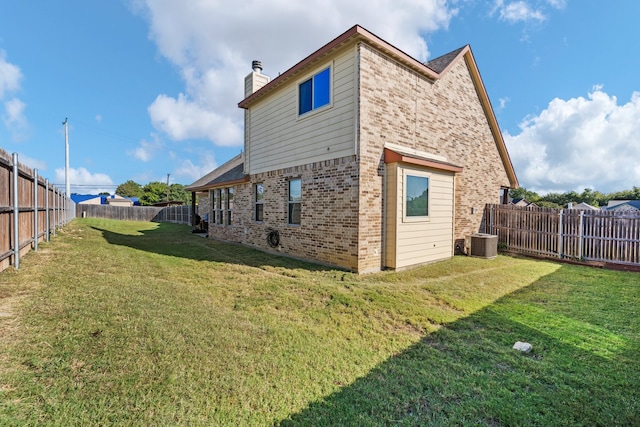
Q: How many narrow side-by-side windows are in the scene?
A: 3